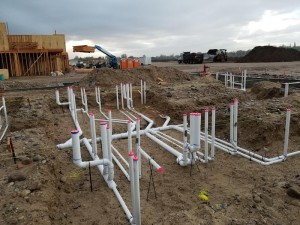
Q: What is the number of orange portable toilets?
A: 3